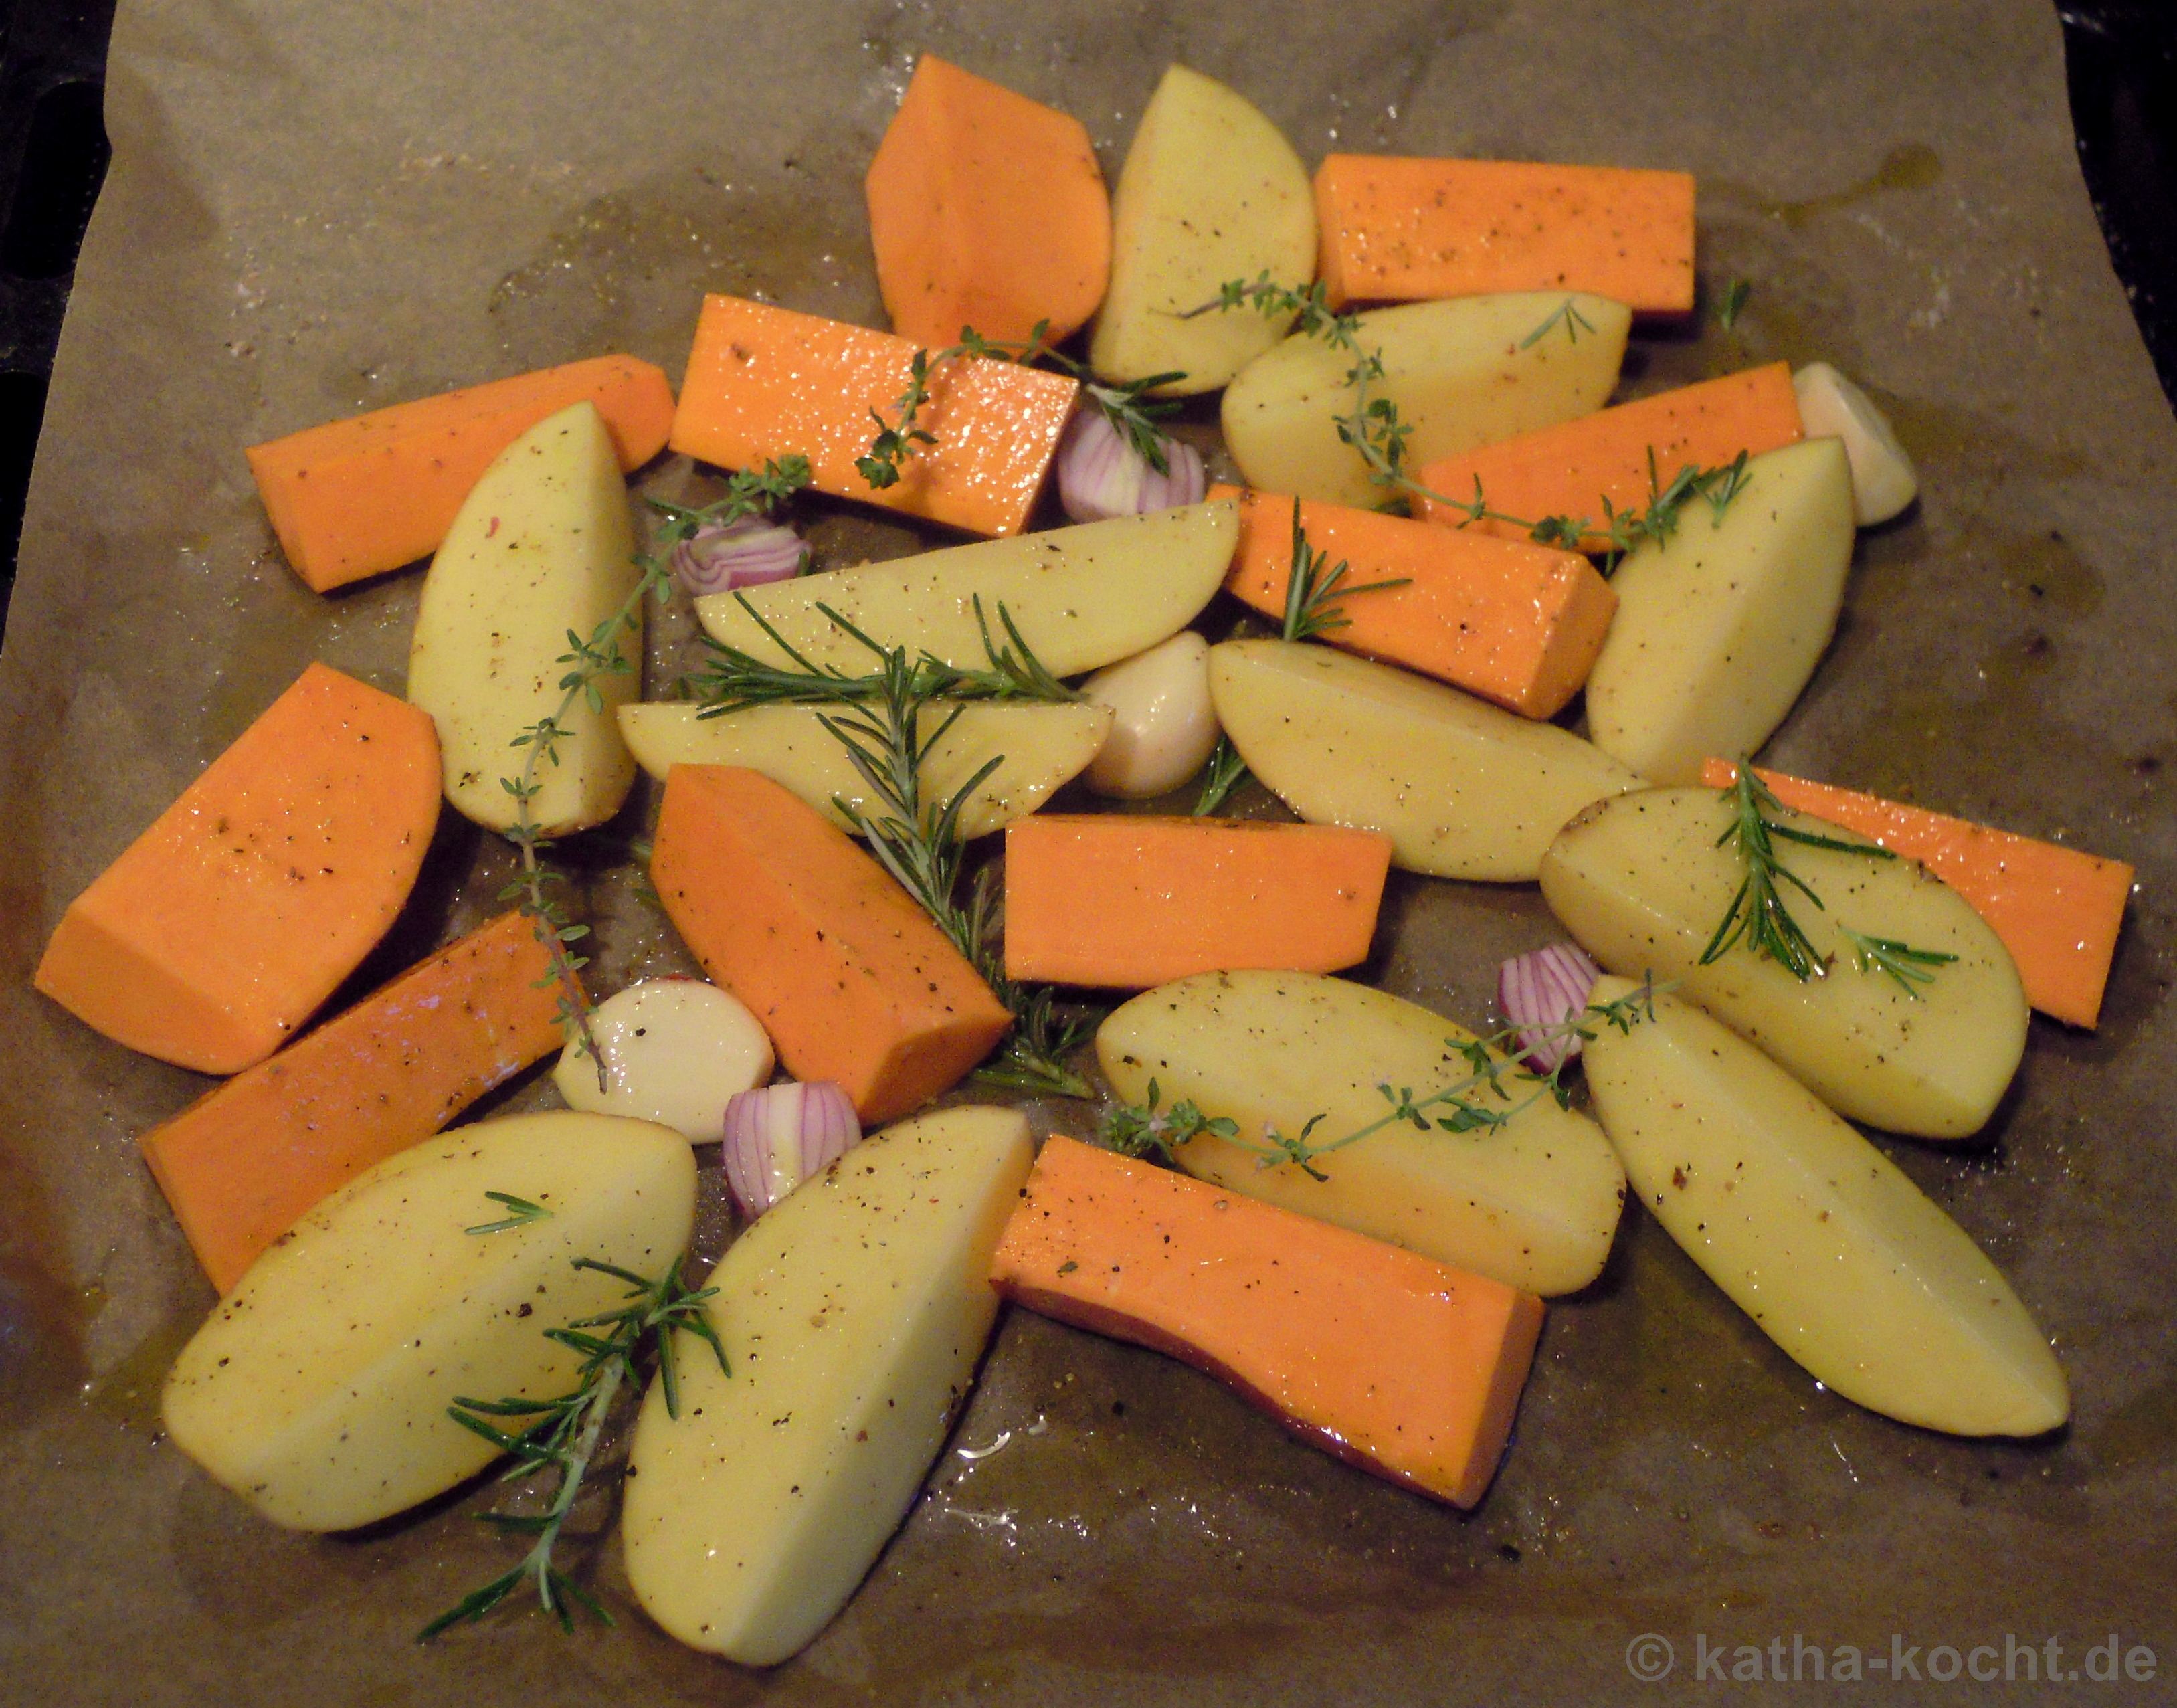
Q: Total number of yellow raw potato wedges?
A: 12